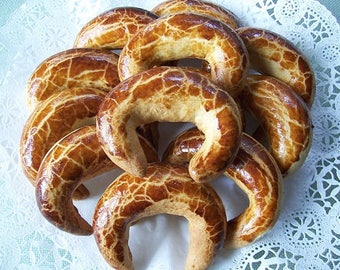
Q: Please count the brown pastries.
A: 11